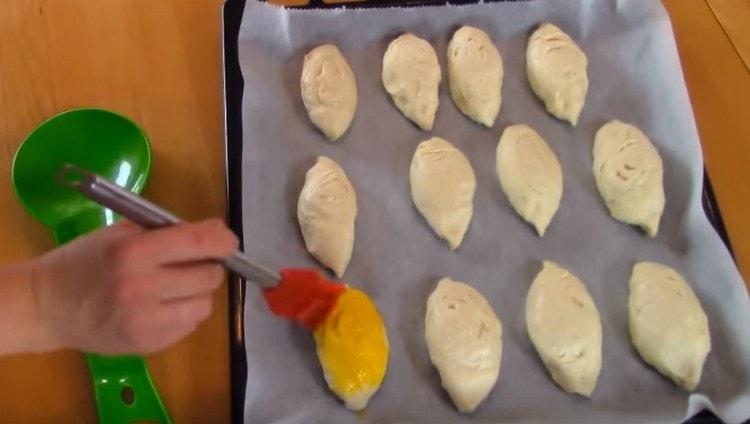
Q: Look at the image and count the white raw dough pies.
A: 11